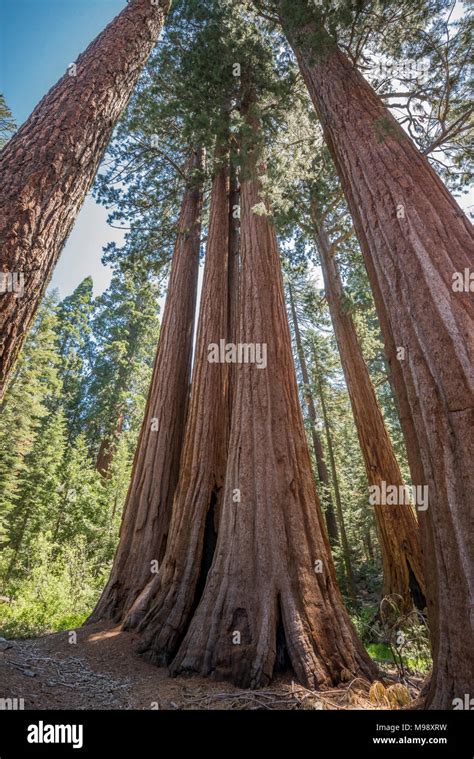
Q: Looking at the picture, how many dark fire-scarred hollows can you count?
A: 3